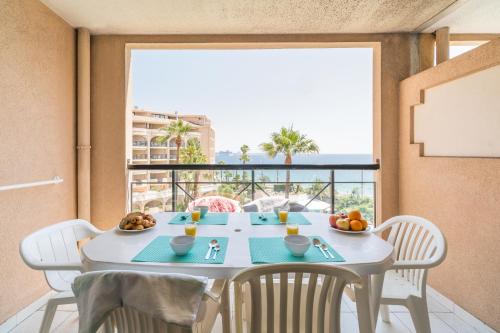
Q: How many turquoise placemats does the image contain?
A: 4